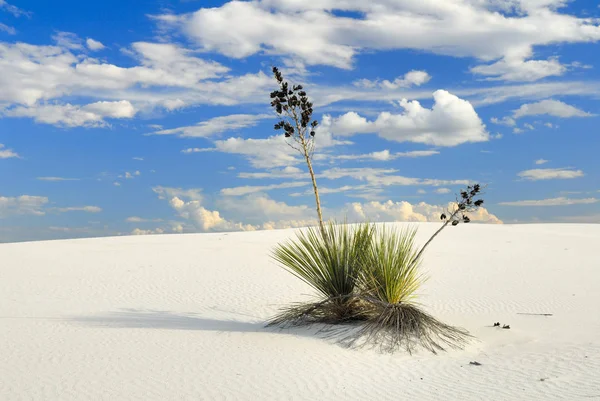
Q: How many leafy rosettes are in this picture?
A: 2